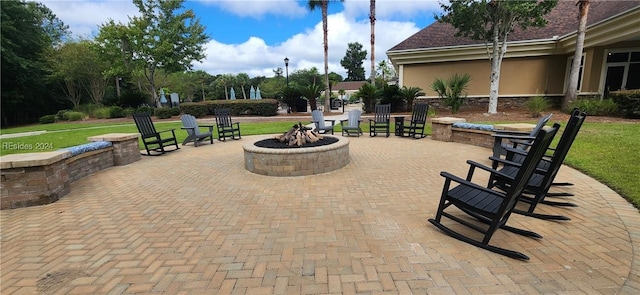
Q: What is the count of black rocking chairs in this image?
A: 7